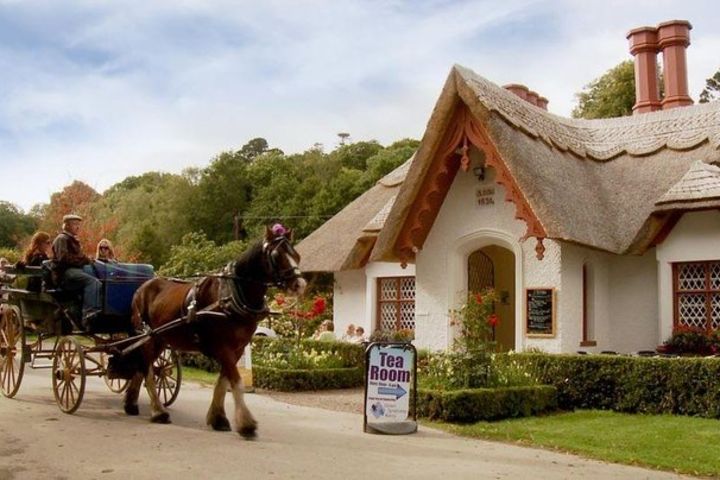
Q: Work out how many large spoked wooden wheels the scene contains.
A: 4